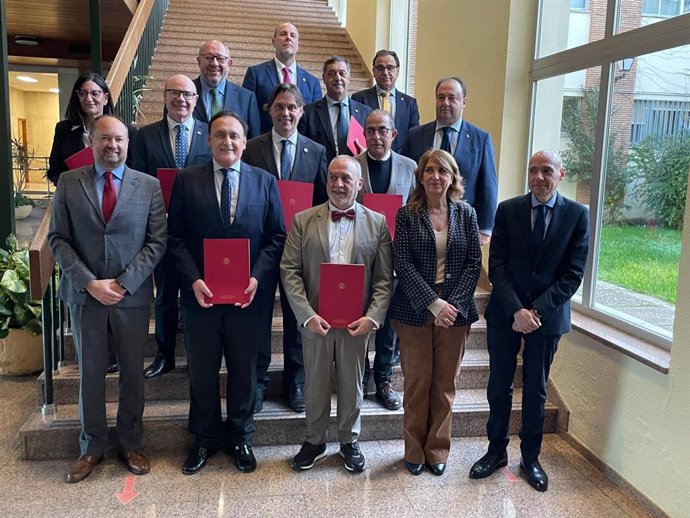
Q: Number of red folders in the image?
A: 7